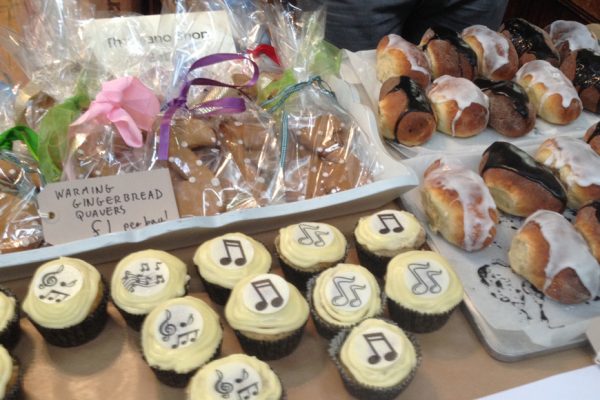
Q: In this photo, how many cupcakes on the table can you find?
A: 13